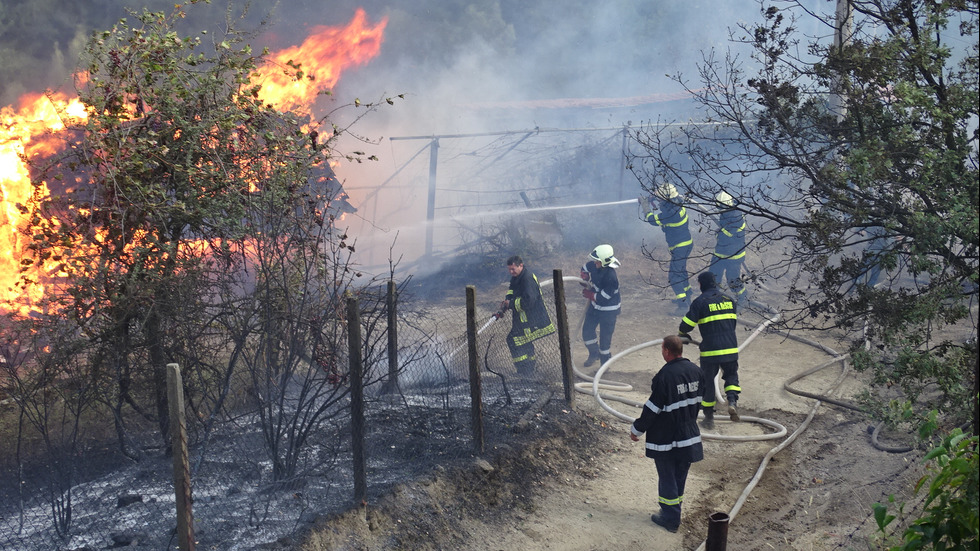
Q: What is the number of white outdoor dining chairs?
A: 0